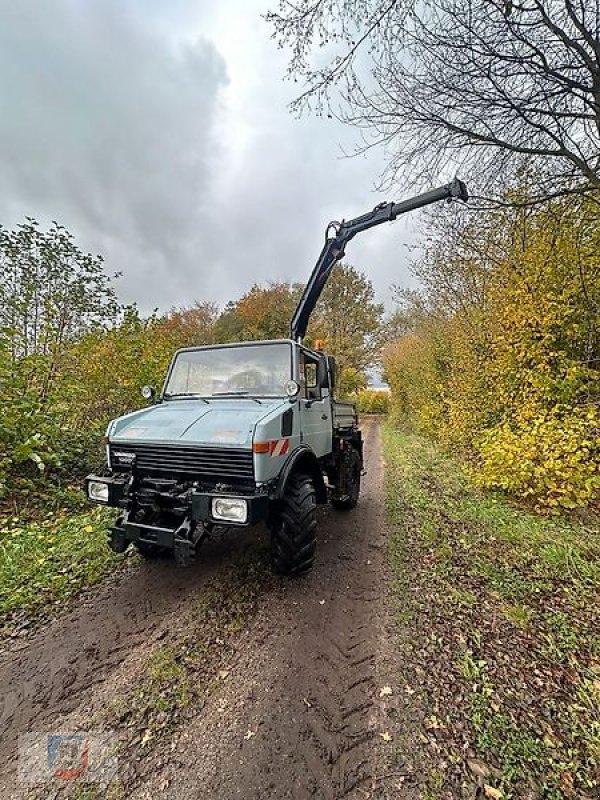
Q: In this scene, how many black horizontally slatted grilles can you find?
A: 1